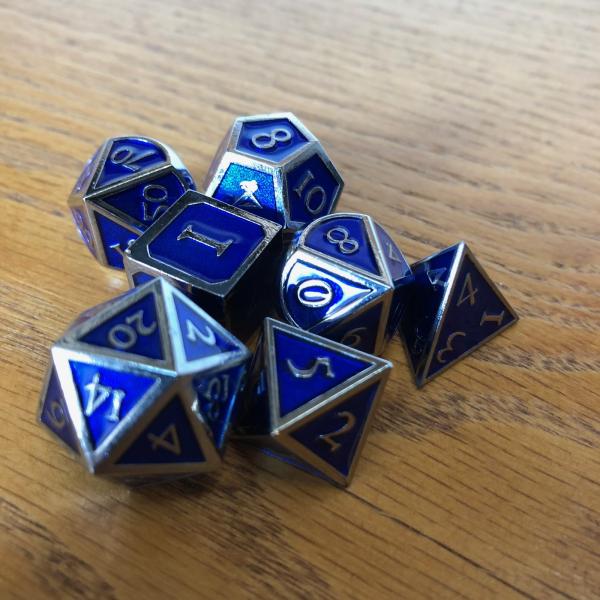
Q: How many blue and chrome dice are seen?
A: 7